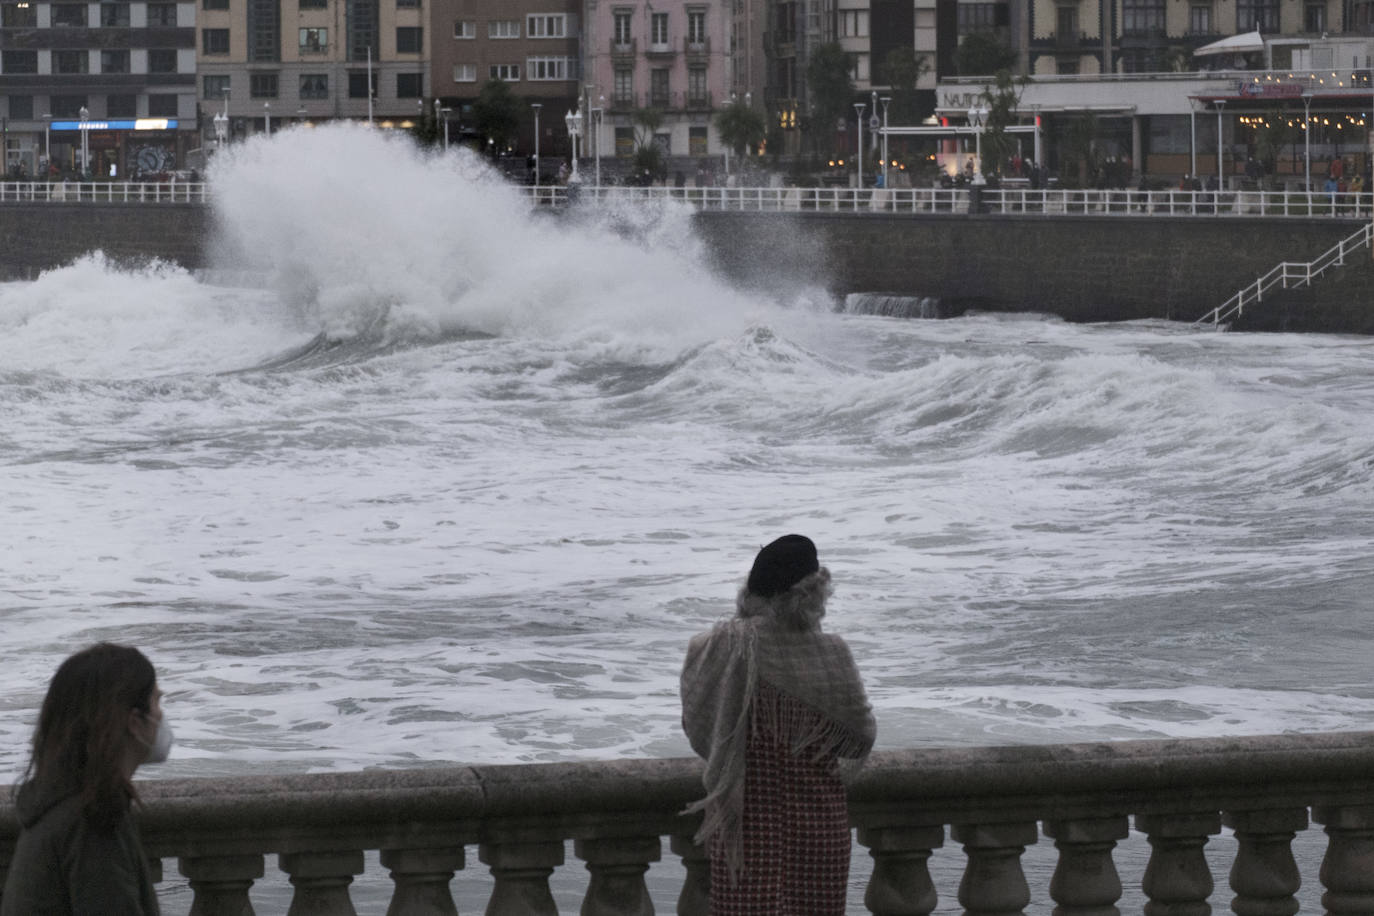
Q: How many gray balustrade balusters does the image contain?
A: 13